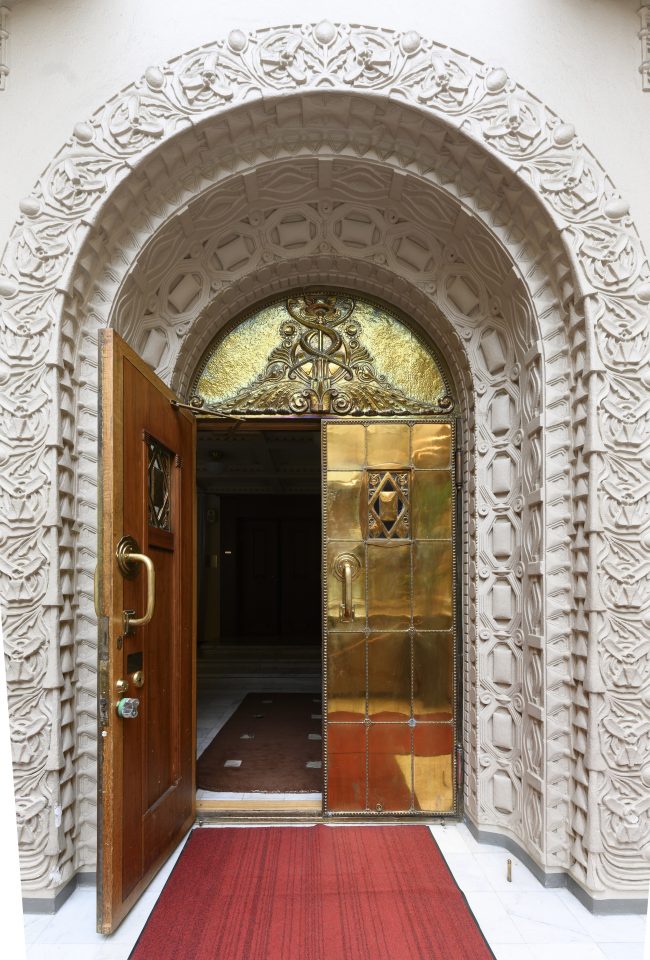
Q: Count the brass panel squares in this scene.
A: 14